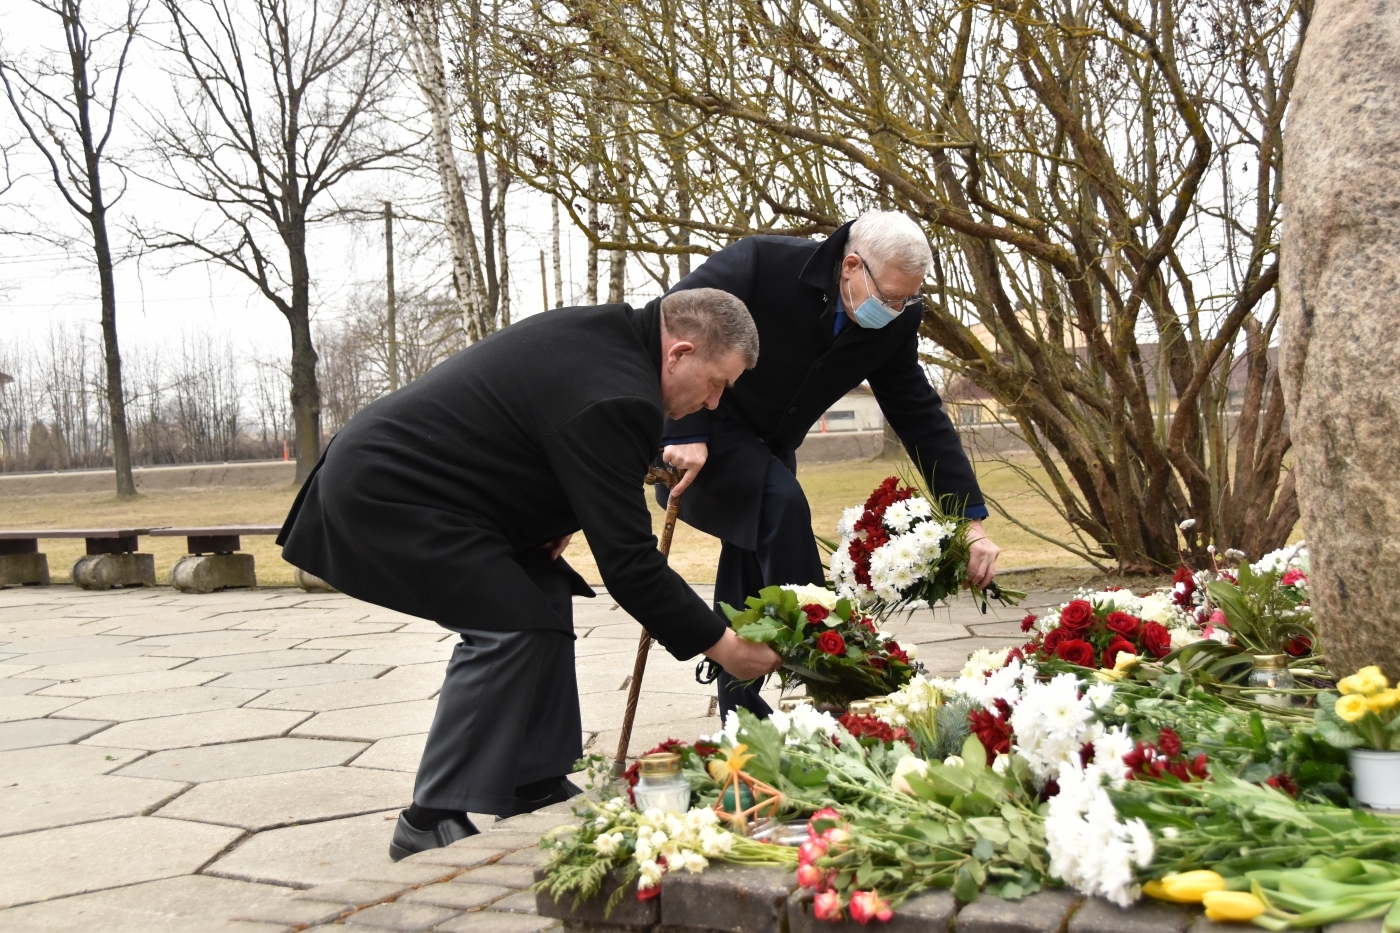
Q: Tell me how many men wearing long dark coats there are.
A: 2